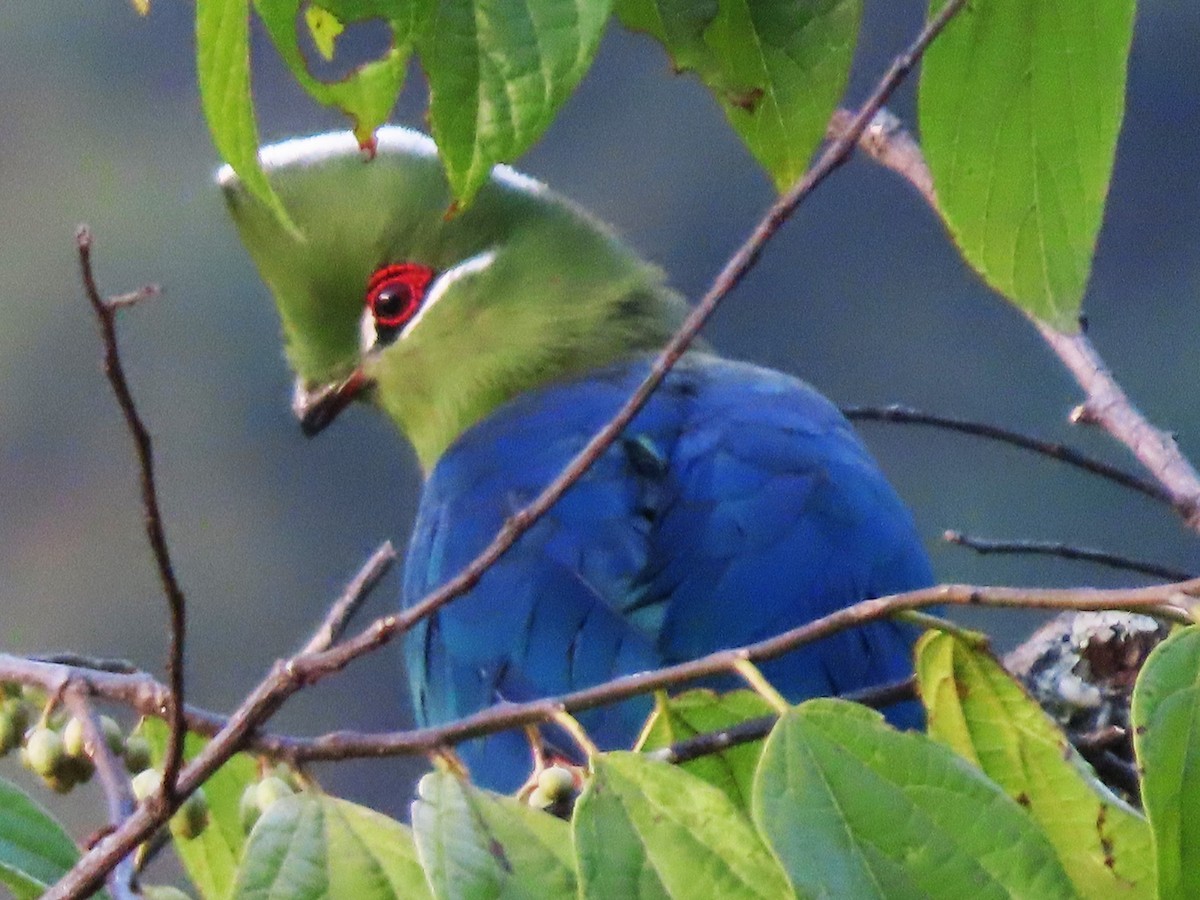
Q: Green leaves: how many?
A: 14